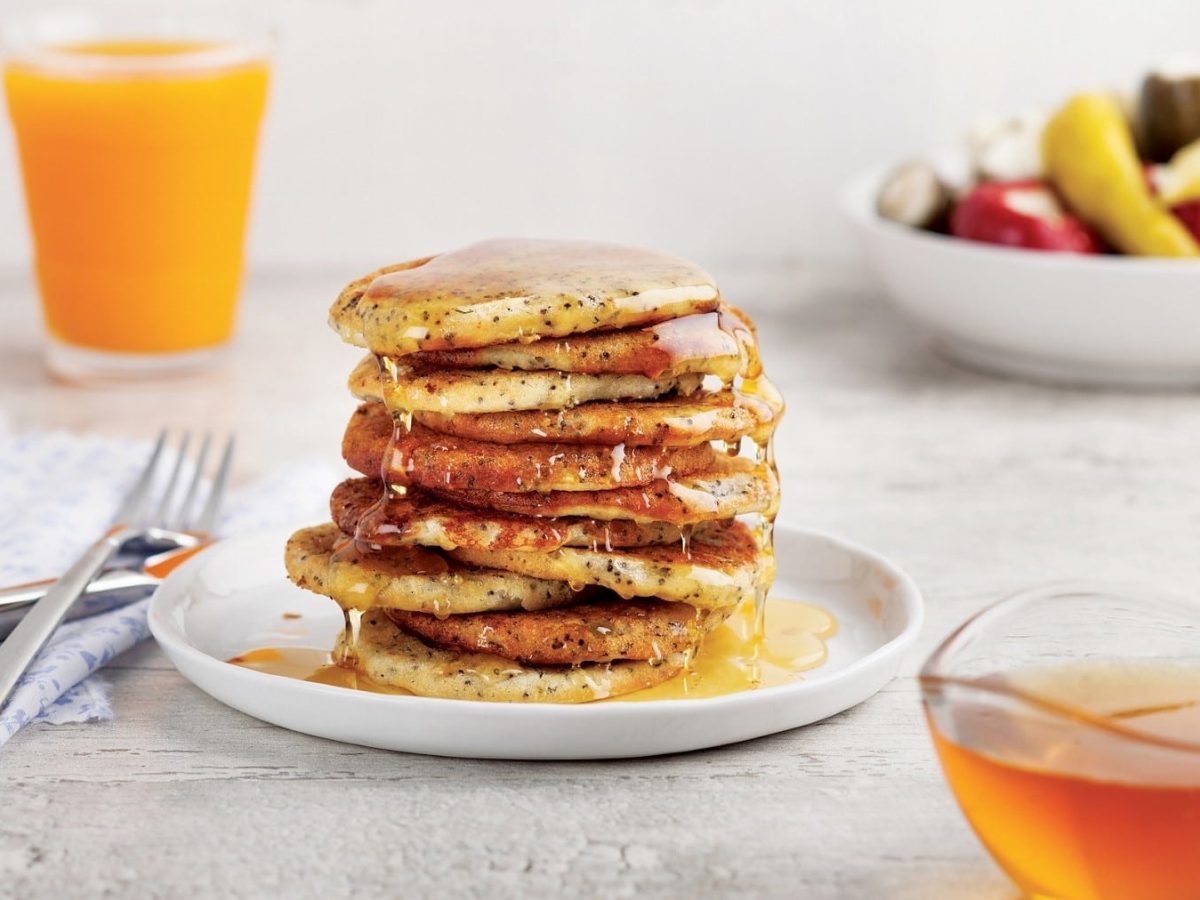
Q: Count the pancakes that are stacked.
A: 11